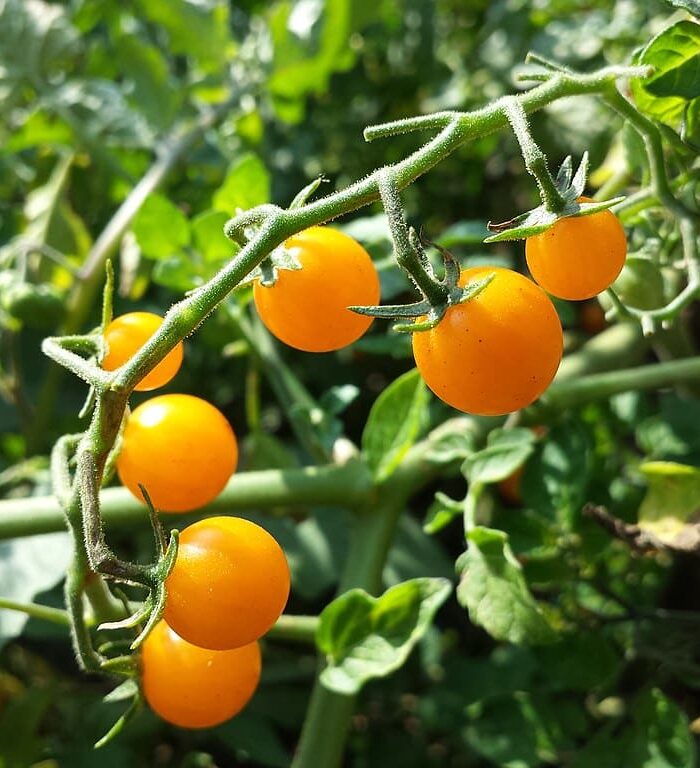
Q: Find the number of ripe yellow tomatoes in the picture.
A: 7